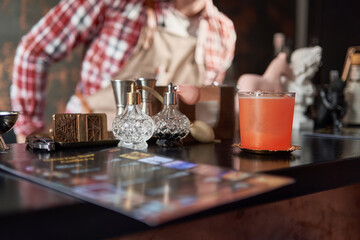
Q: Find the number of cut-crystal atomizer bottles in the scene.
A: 2